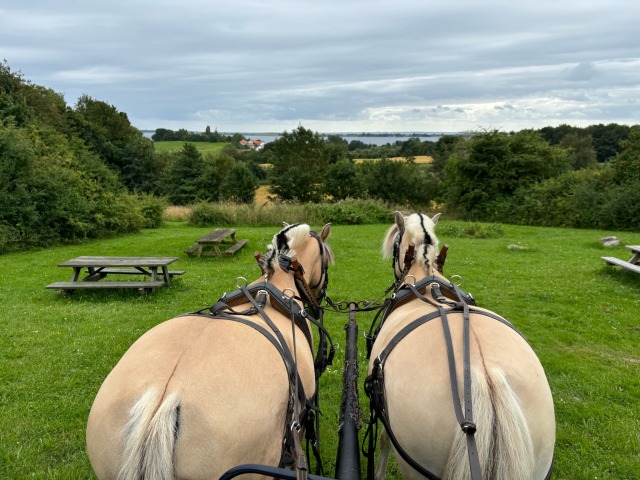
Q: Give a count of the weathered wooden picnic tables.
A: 3